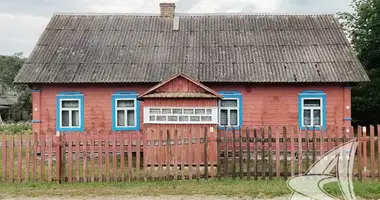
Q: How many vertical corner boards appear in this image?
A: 2